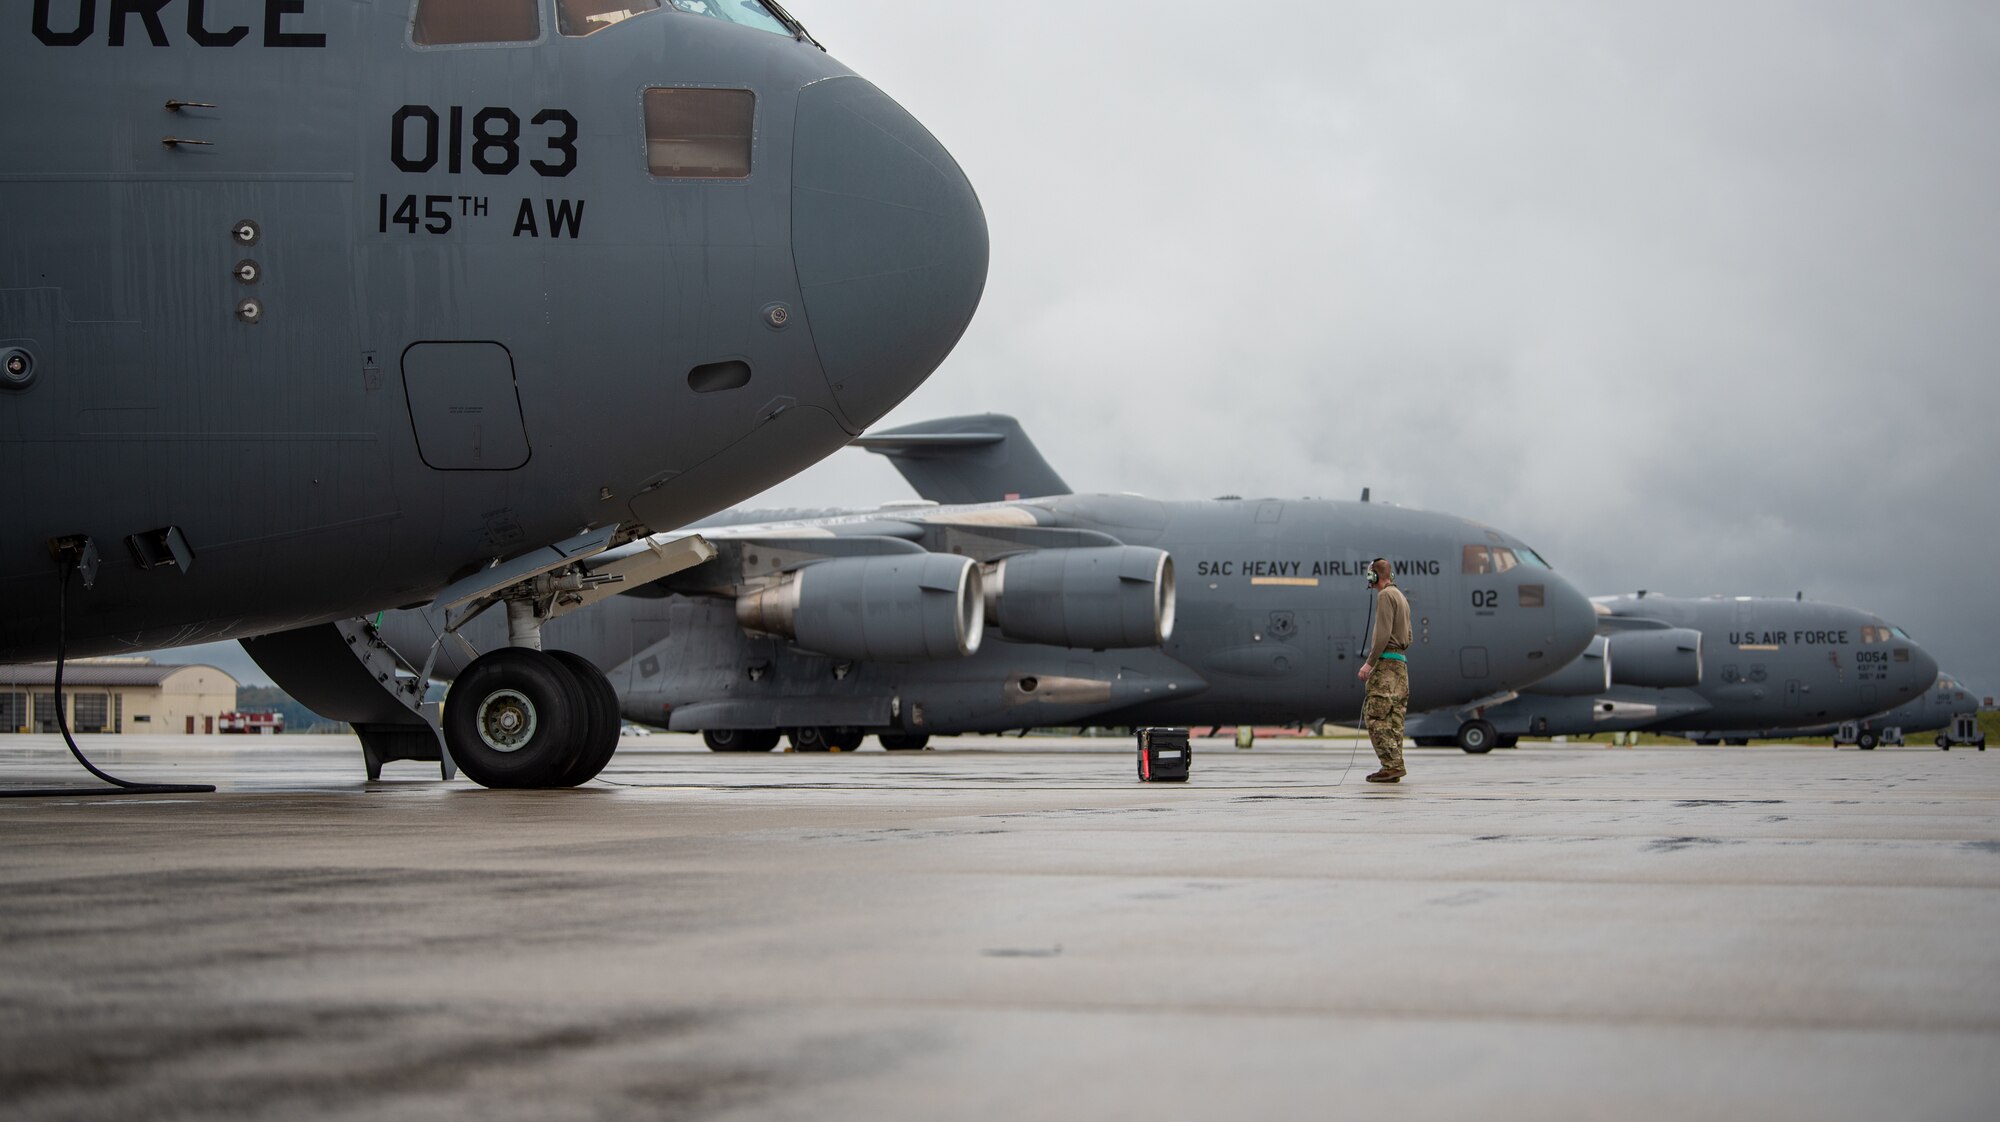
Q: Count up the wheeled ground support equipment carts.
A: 3